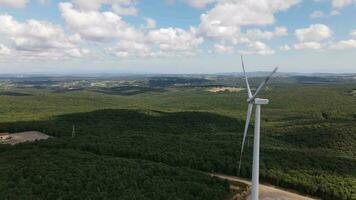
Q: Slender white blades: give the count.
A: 3